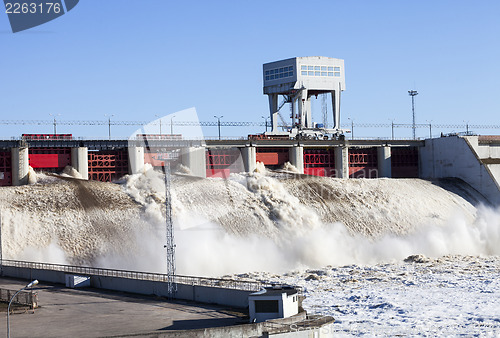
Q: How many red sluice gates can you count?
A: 9